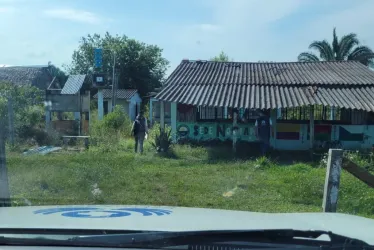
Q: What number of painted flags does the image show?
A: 3